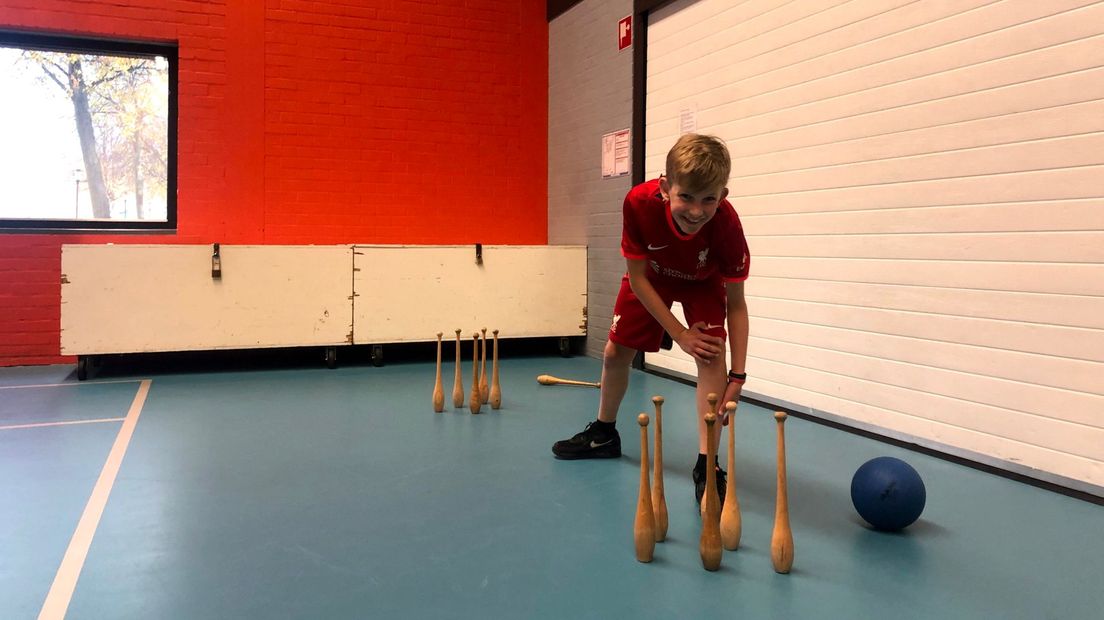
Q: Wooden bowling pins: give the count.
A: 12